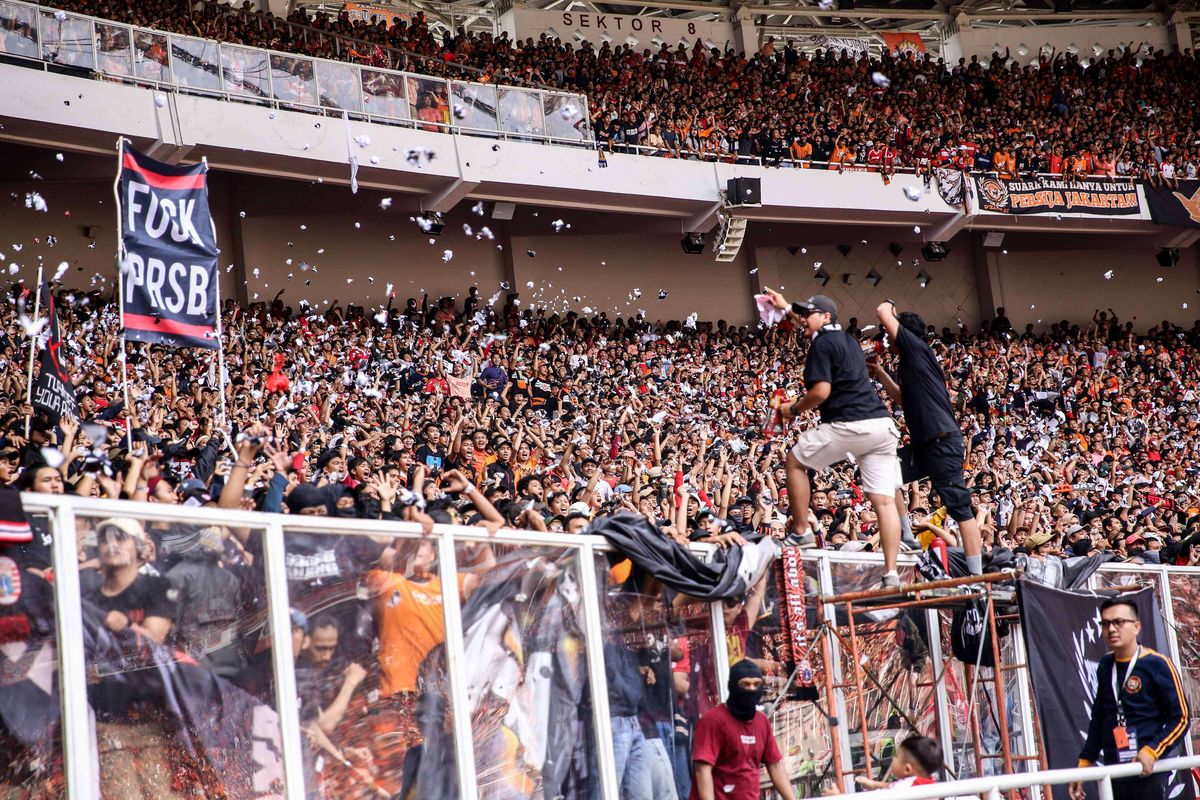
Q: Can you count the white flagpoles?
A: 3